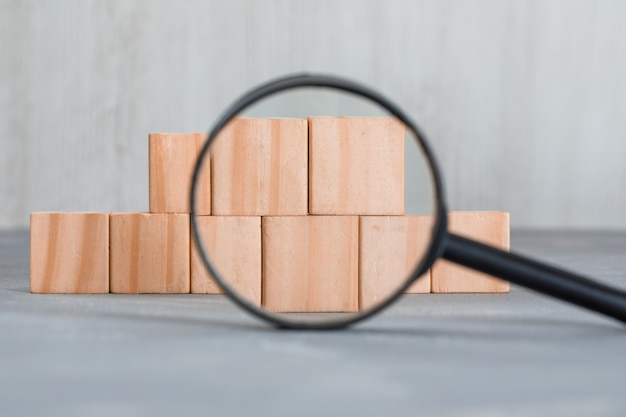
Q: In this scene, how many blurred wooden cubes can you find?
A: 0